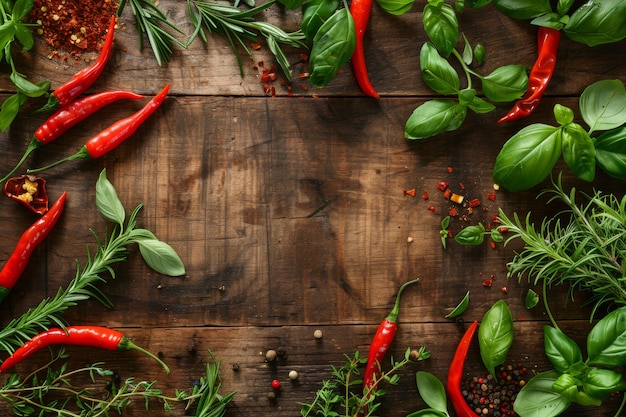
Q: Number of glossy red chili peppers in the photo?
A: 9